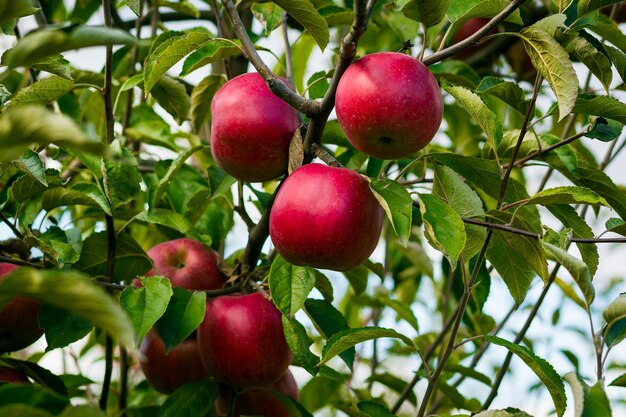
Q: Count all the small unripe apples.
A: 0